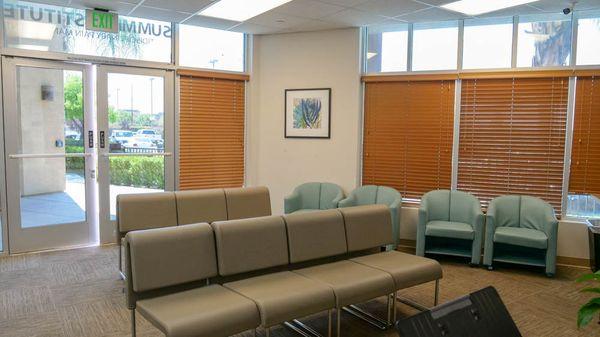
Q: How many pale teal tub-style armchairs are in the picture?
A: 4